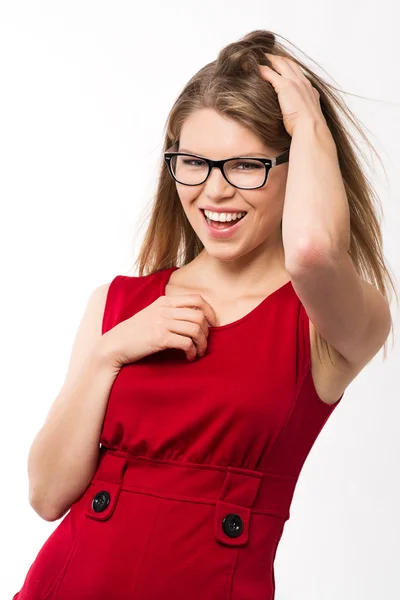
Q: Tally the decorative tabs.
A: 2